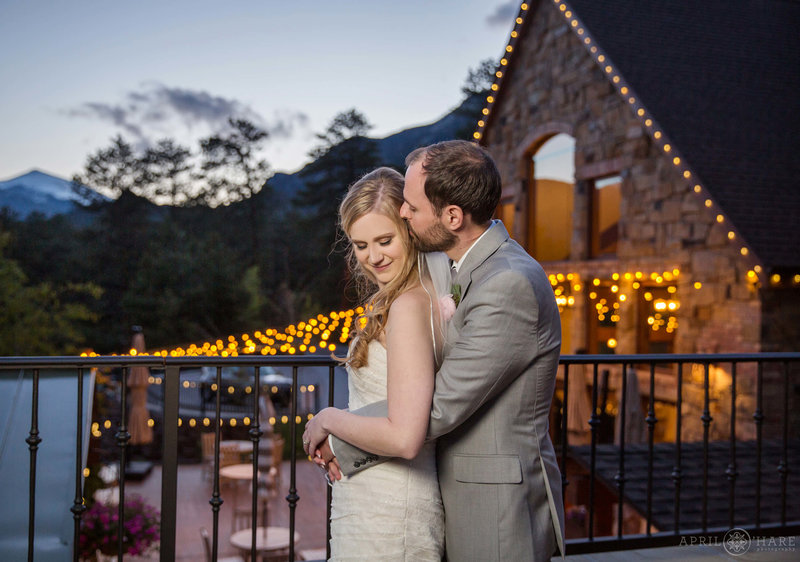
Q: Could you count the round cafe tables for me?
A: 3